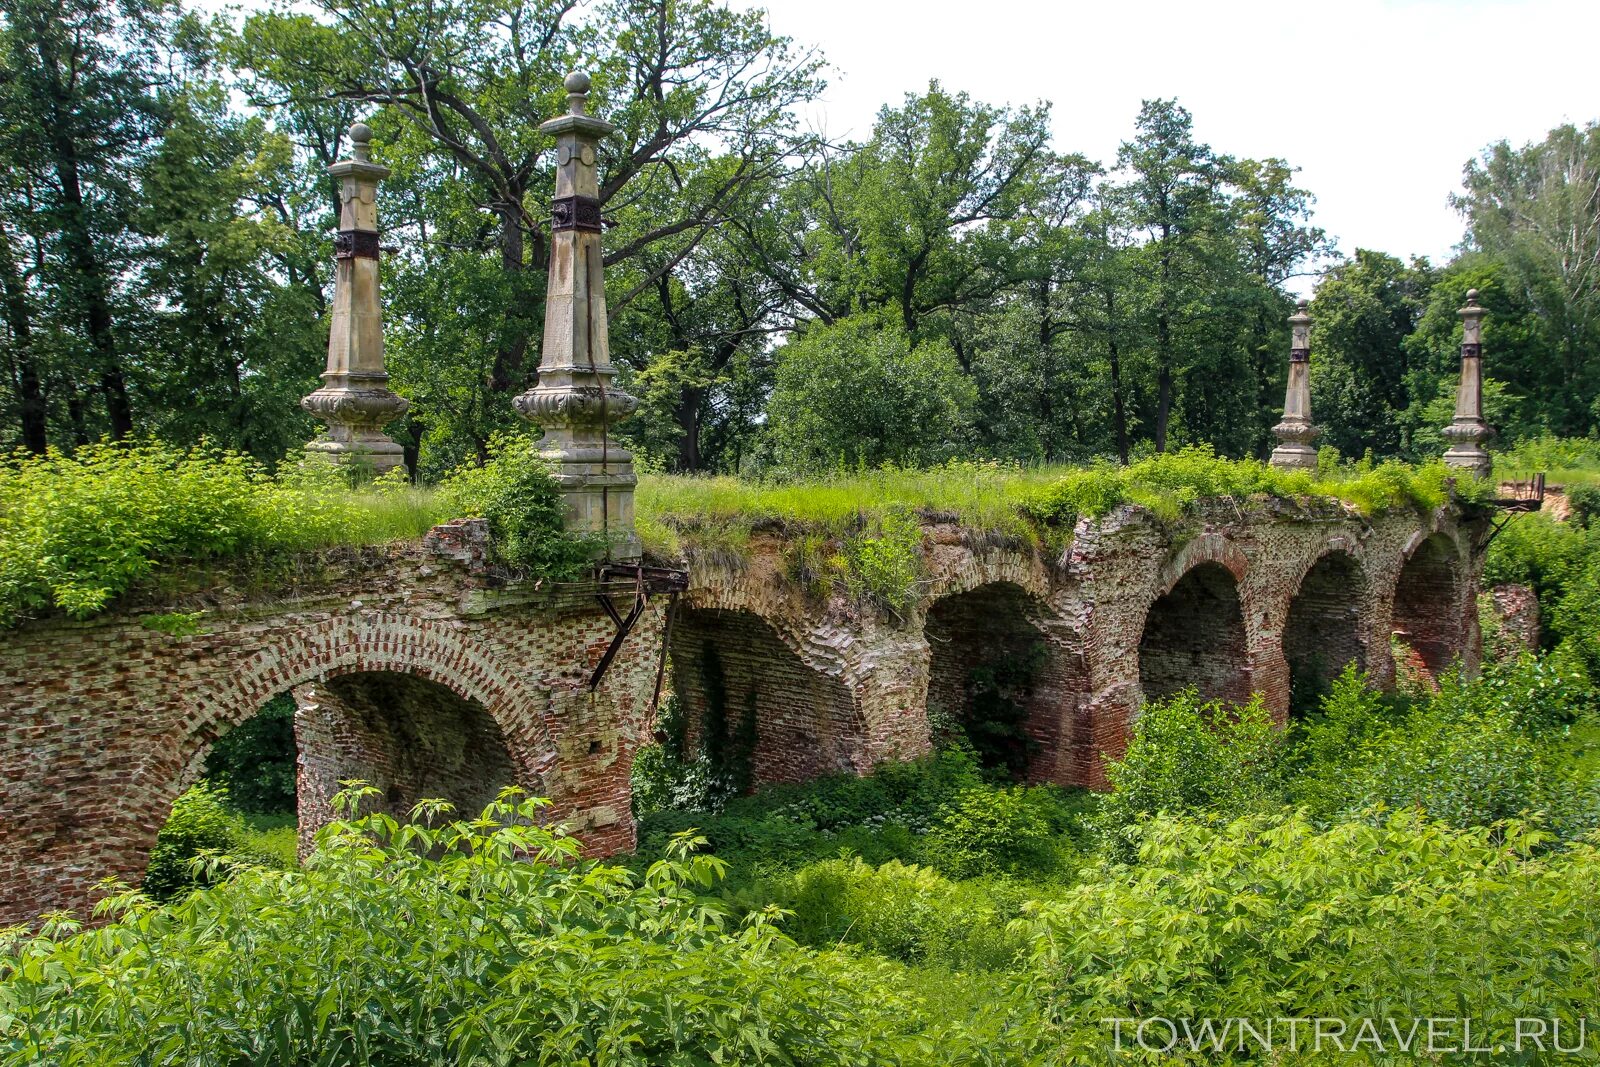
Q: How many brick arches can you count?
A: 6